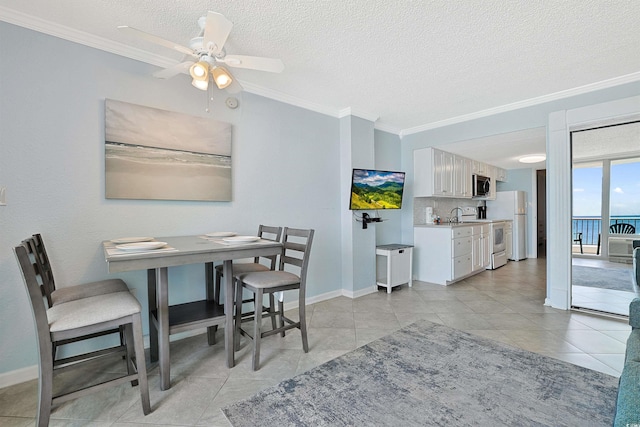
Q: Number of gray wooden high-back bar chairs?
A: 4